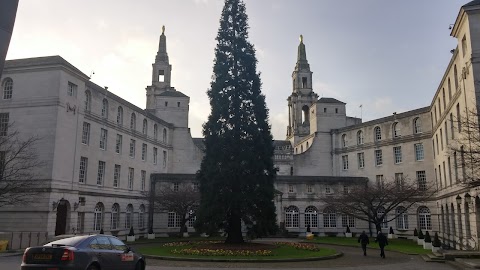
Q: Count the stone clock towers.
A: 2